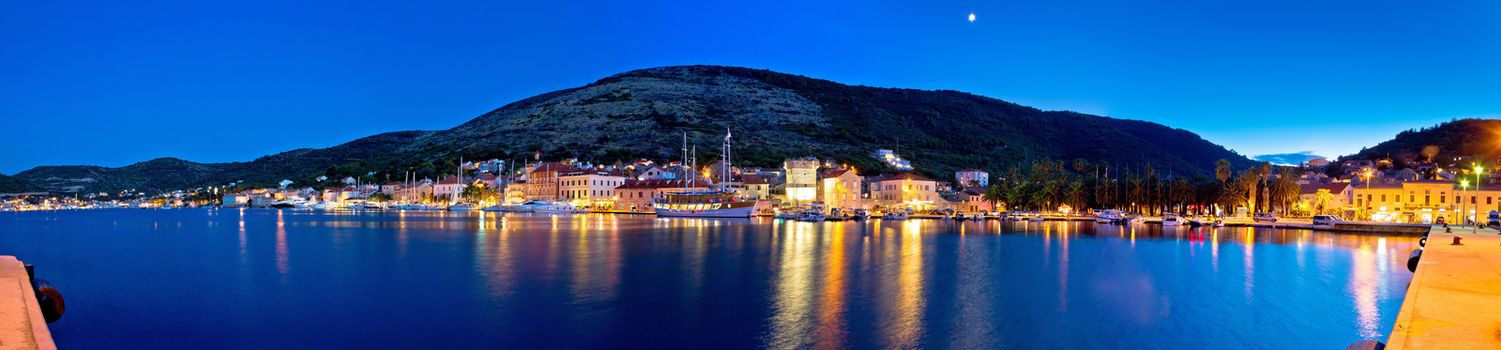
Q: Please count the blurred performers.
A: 0